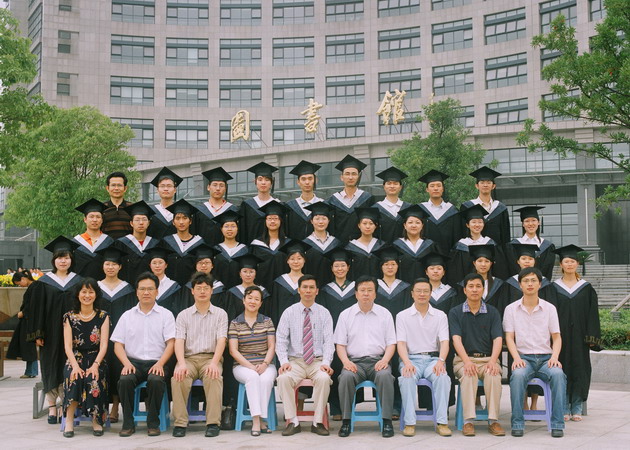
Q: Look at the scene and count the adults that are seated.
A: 9